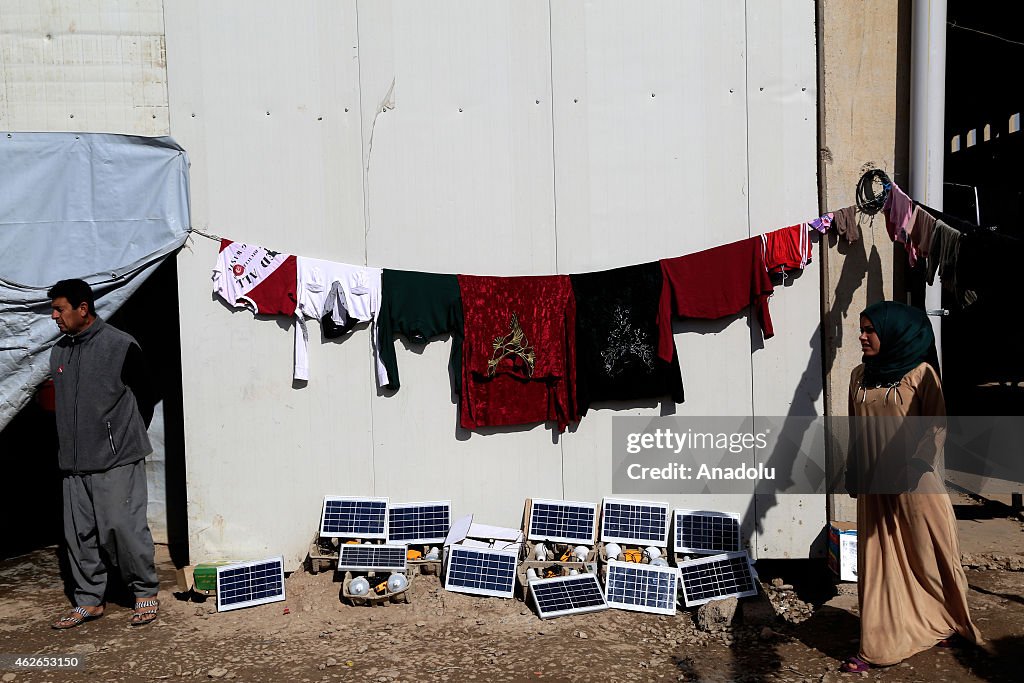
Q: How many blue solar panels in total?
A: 11